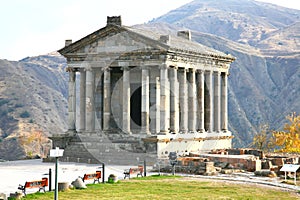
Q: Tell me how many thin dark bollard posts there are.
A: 3